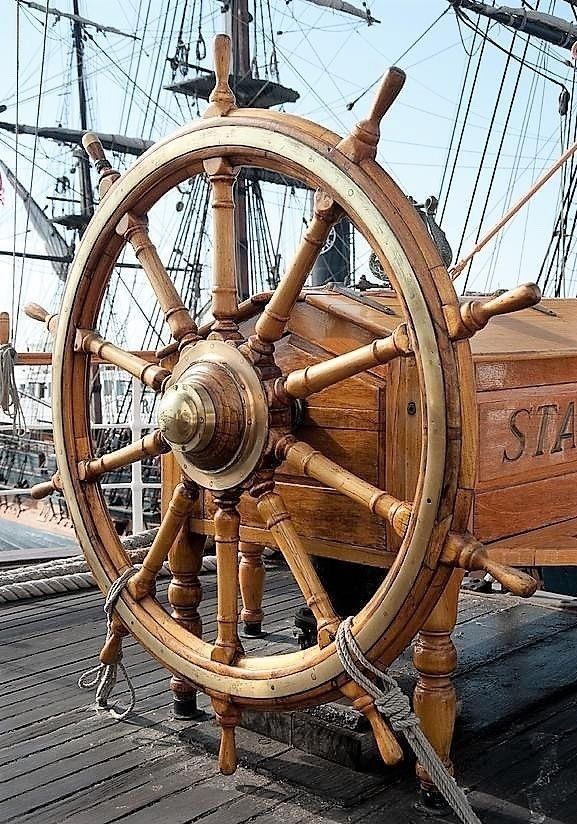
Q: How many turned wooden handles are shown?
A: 10